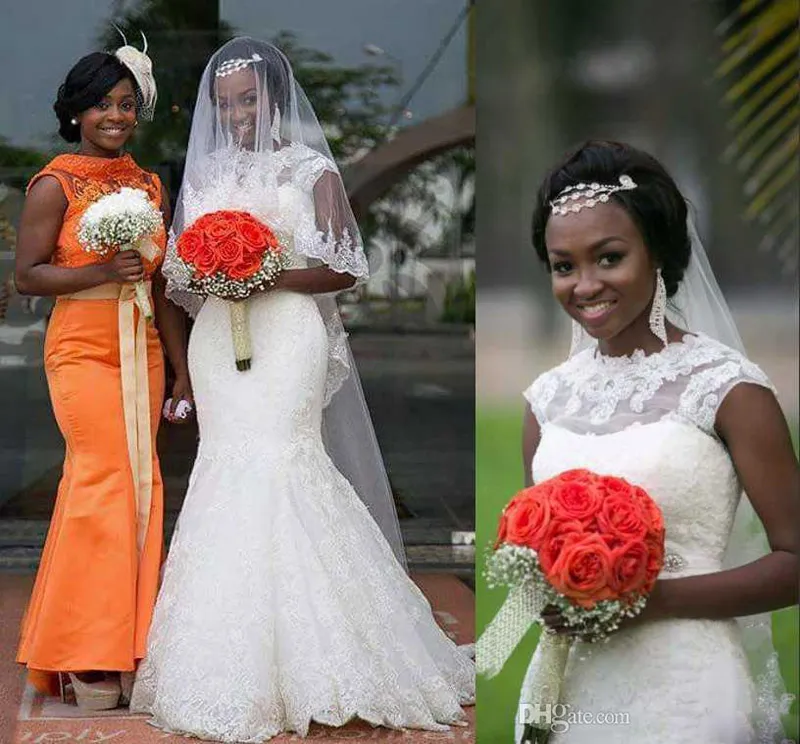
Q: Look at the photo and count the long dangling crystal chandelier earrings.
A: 2